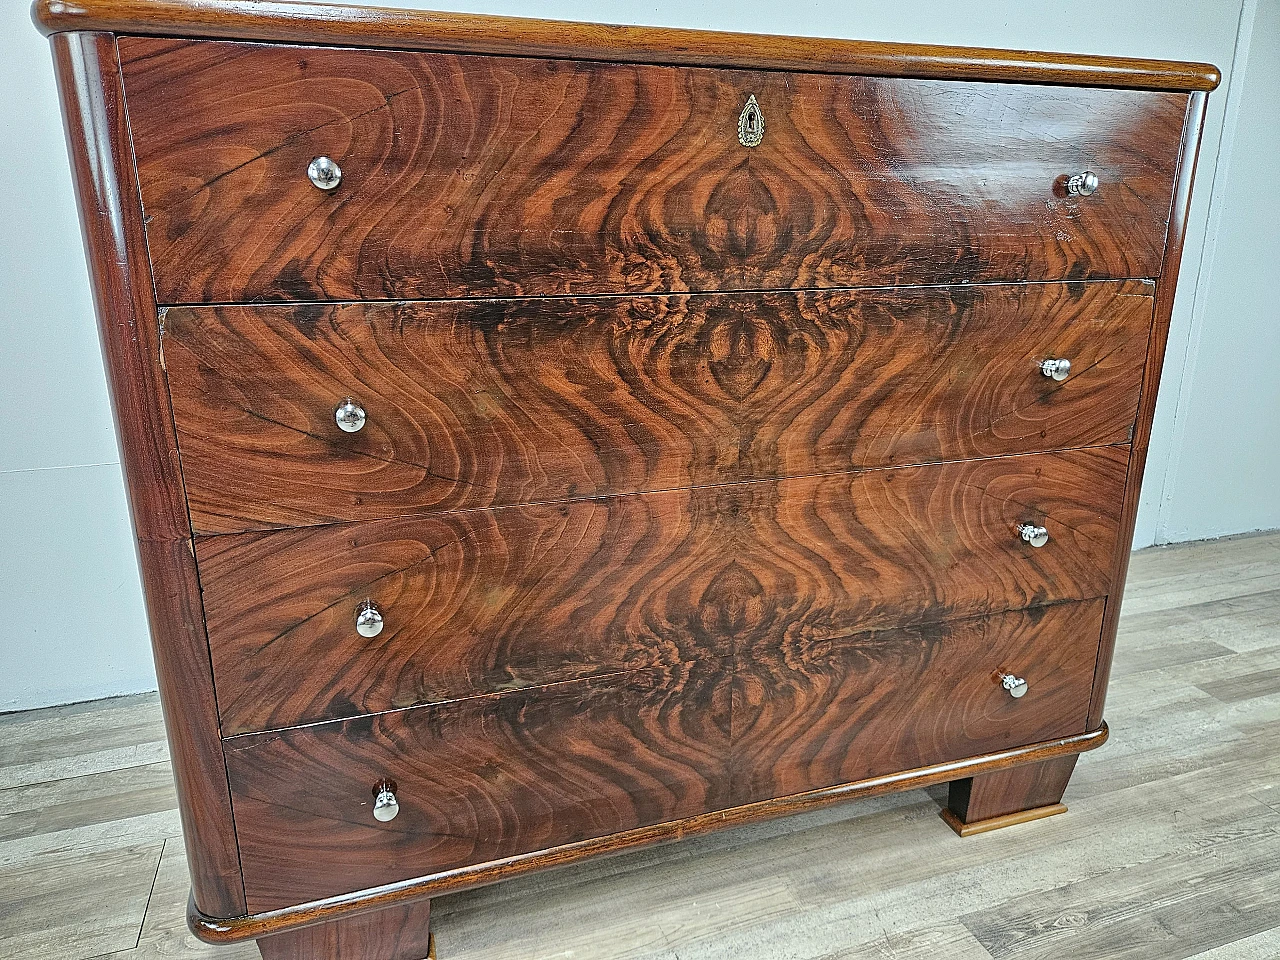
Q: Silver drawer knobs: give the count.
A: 8